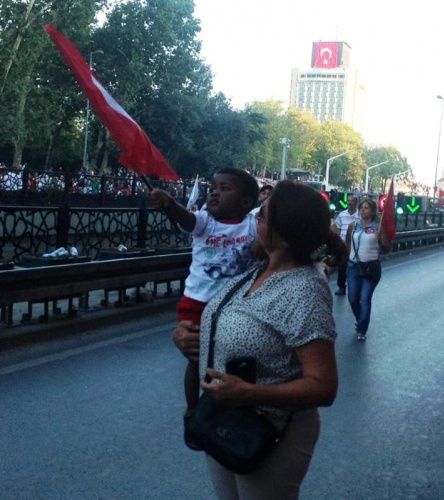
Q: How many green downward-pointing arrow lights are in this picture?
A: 2